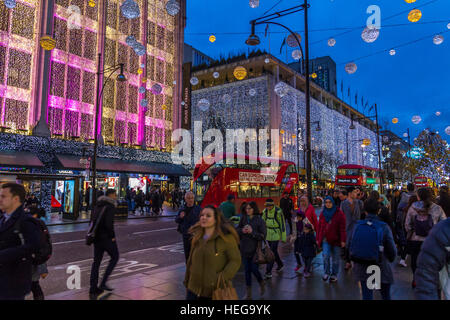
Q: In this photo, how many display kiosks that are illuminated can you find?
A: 1